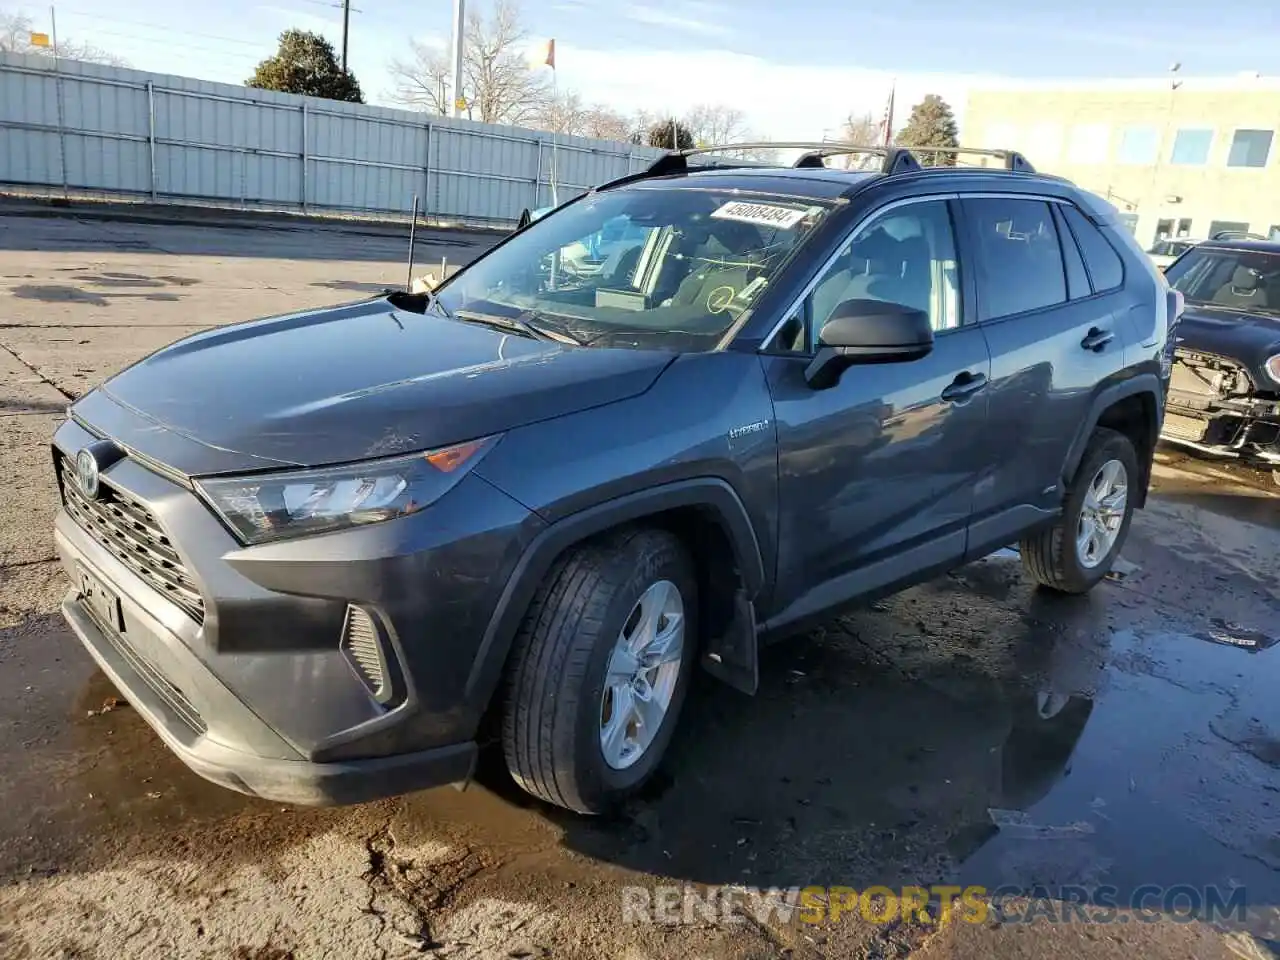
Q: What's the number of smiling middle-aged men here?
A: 0